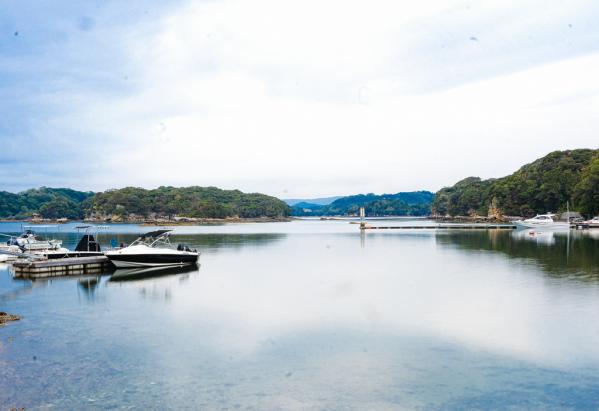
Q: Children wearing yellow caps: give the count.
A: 0